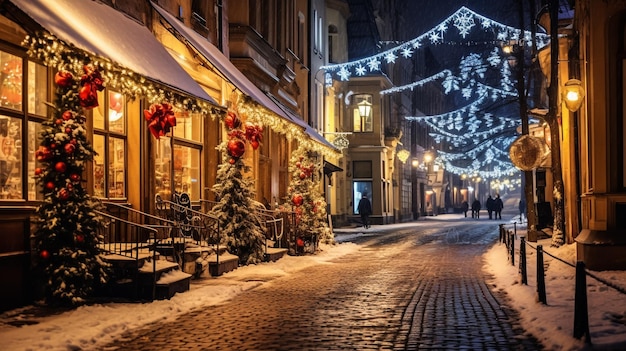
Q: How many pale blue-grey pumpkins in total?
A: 0